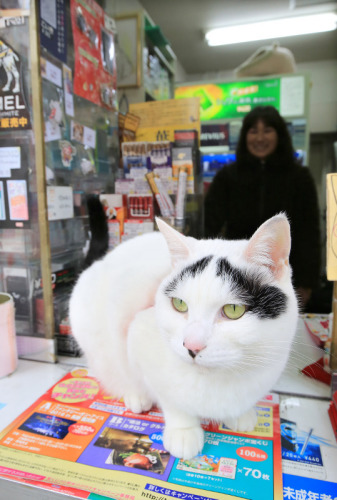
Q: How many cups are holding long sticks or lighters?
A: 1